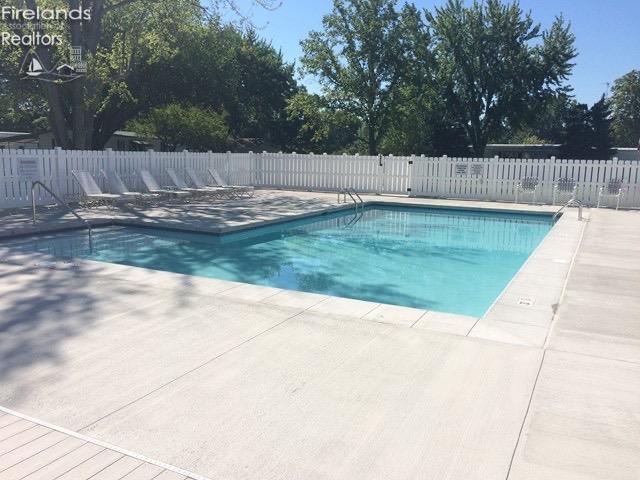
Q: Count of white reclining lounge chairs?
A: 6